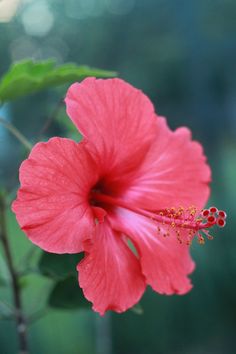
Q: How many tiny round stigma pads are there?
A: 5